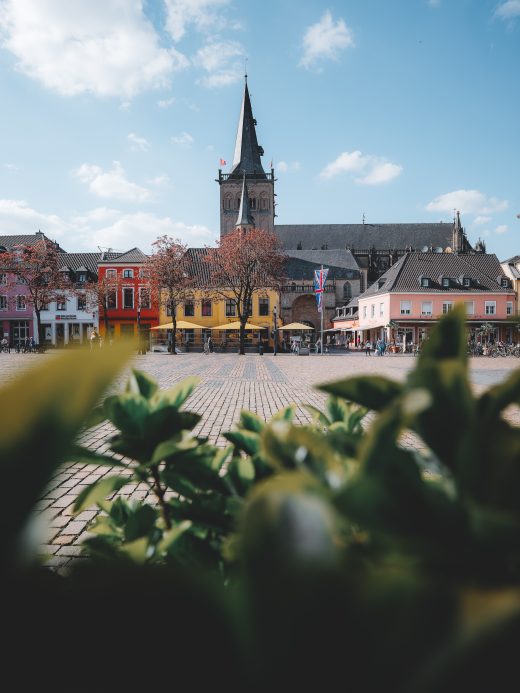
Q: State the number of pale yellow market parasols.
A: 3